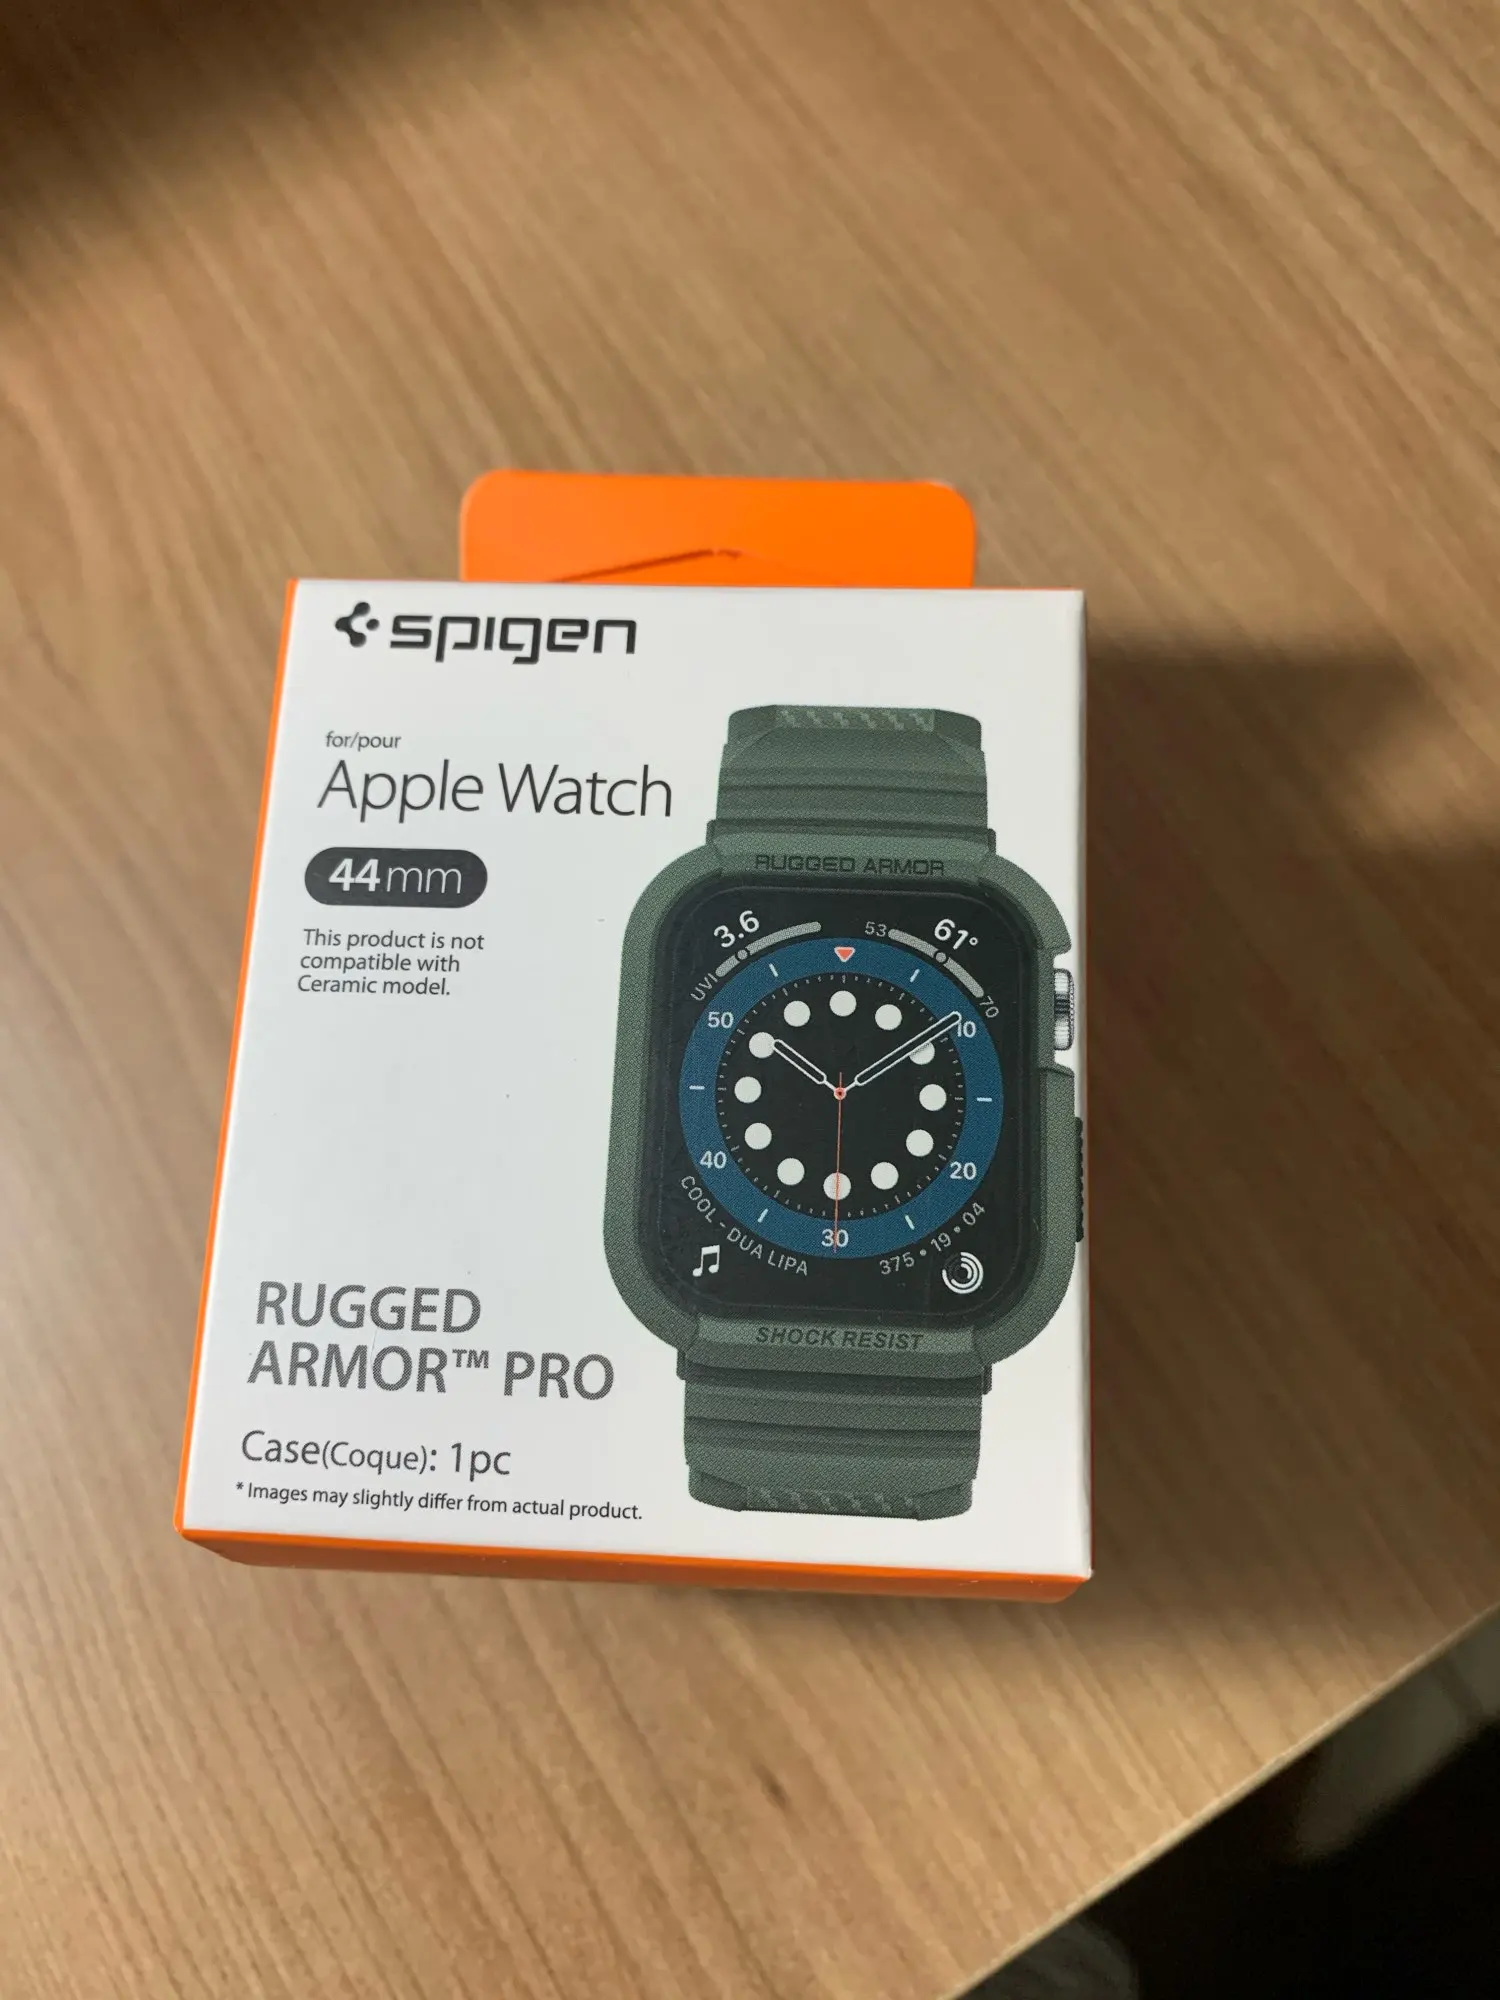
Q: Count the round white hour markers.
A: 12